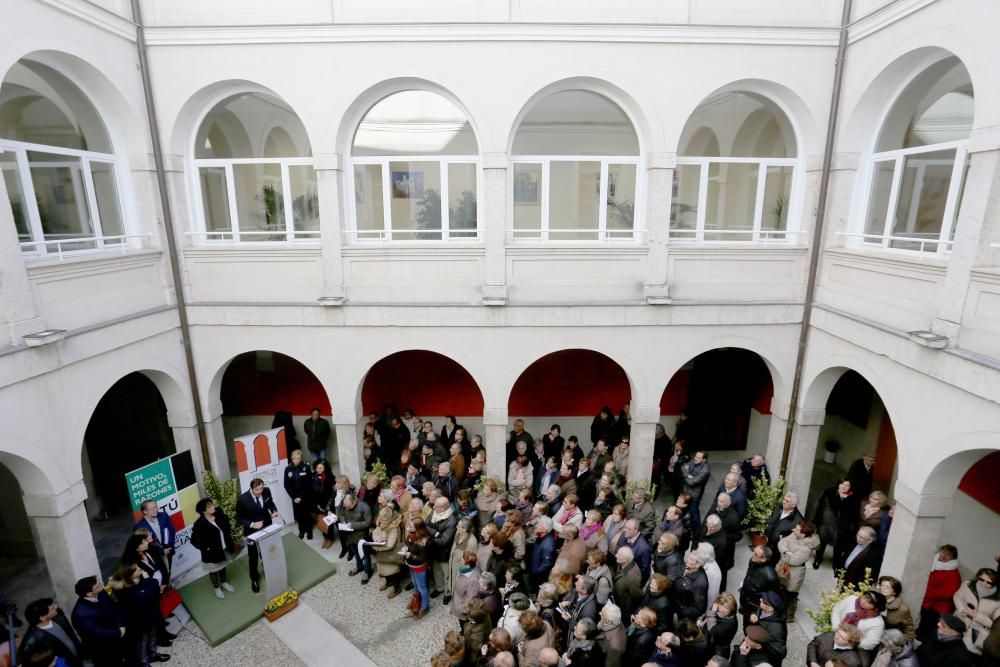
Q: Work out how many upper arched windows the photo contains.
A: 6